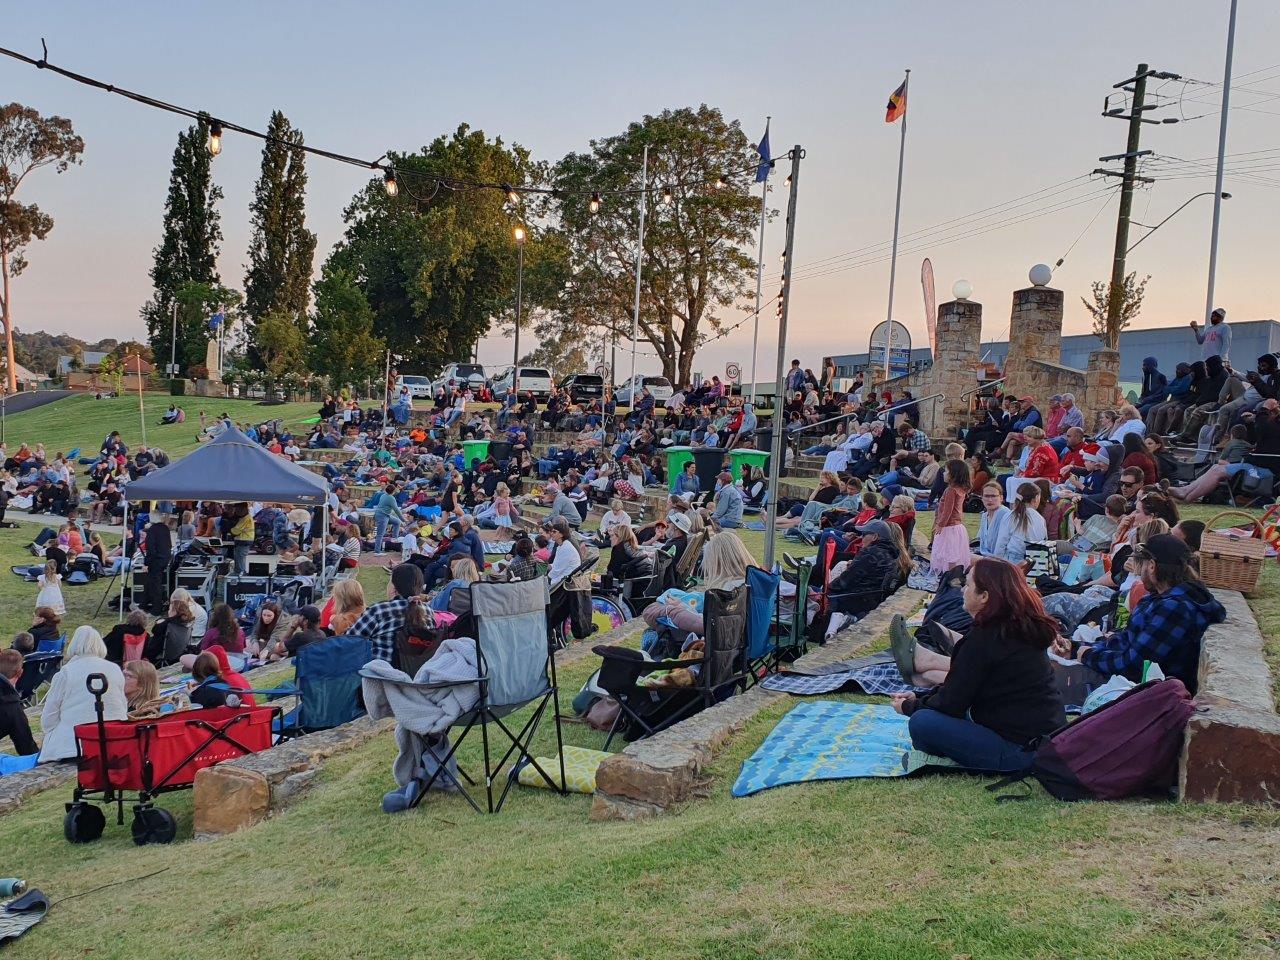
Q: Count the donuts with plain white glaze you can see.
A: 0